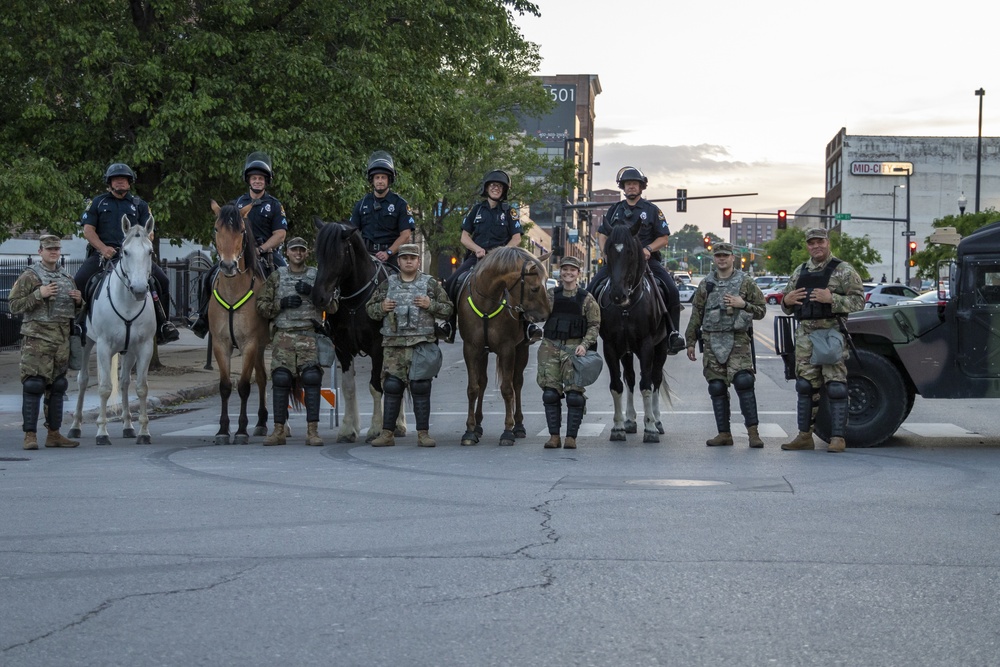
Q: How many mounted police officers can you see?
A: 5